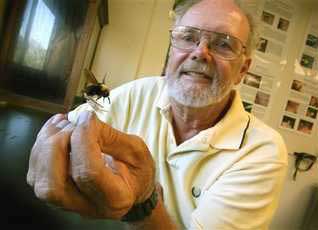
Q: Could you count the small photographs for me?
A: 14